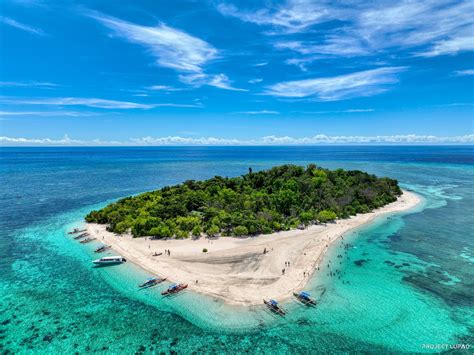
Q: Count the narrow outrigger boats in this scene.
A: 8